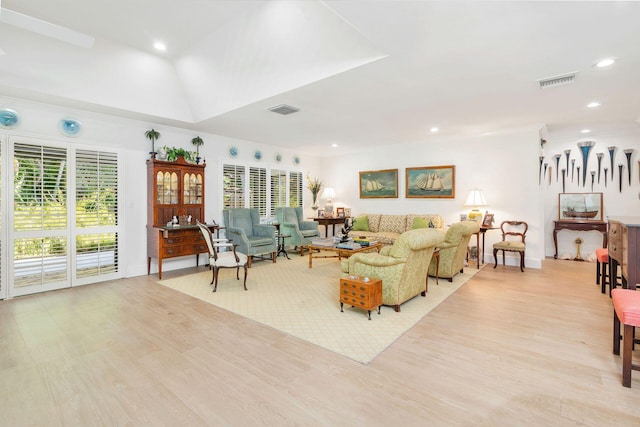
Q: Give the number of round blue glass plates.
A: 6